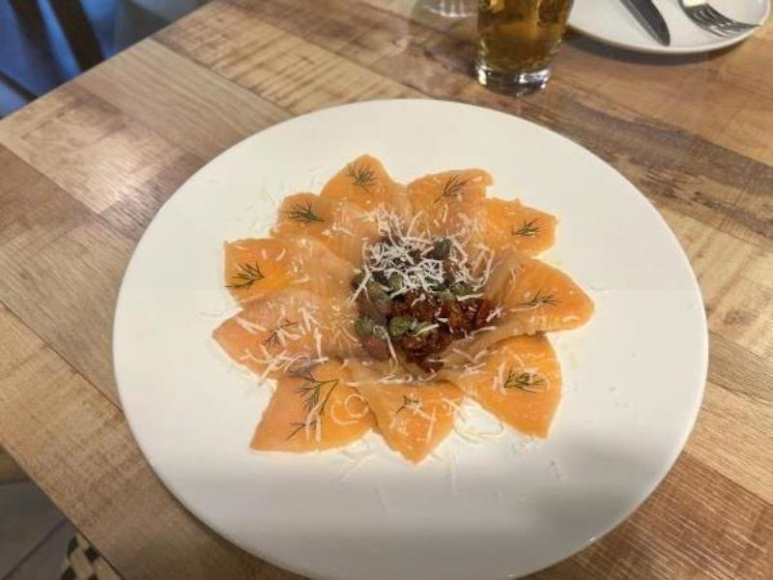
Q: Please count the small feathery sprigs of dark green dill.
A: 10